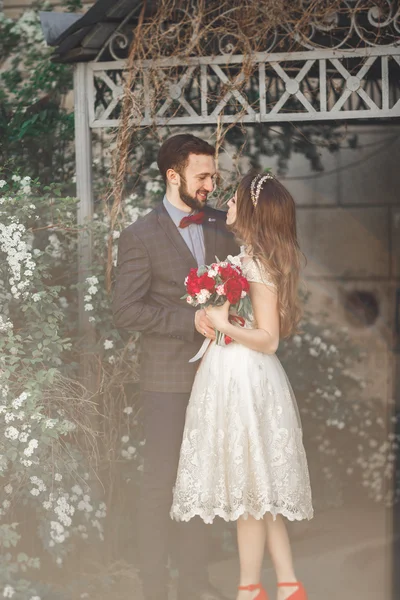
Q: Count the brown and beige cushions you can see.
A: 0